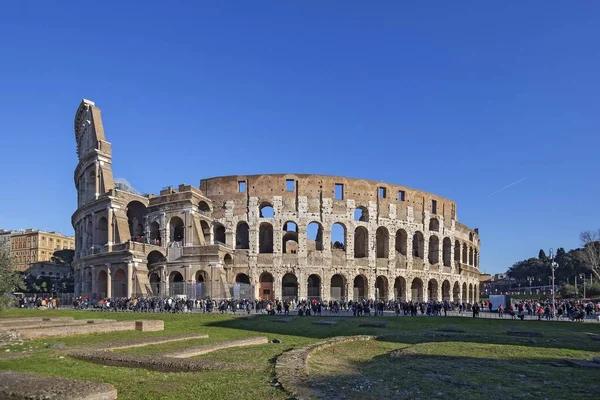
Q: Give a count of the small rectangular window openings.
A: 6